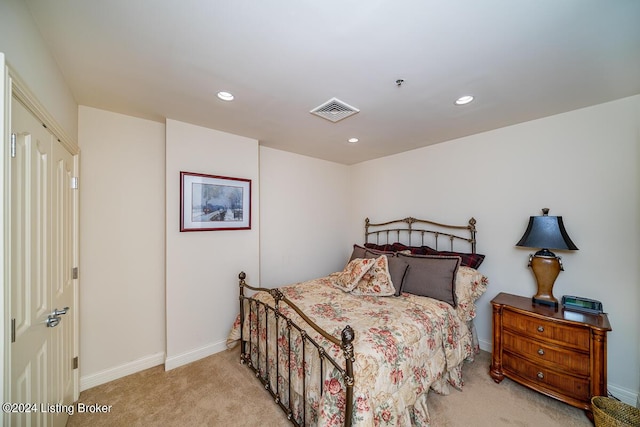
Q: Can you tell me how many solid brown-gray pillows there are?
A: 3